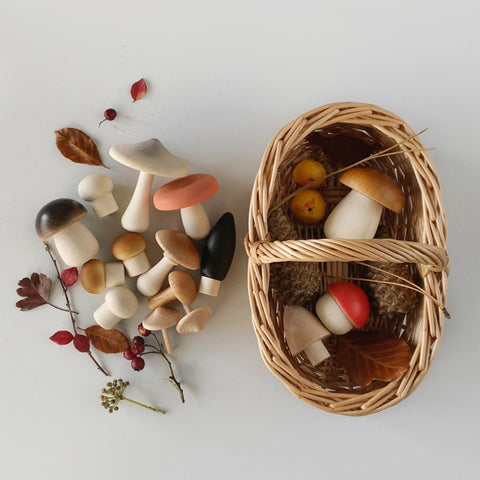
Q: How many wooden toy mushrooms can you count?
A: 15